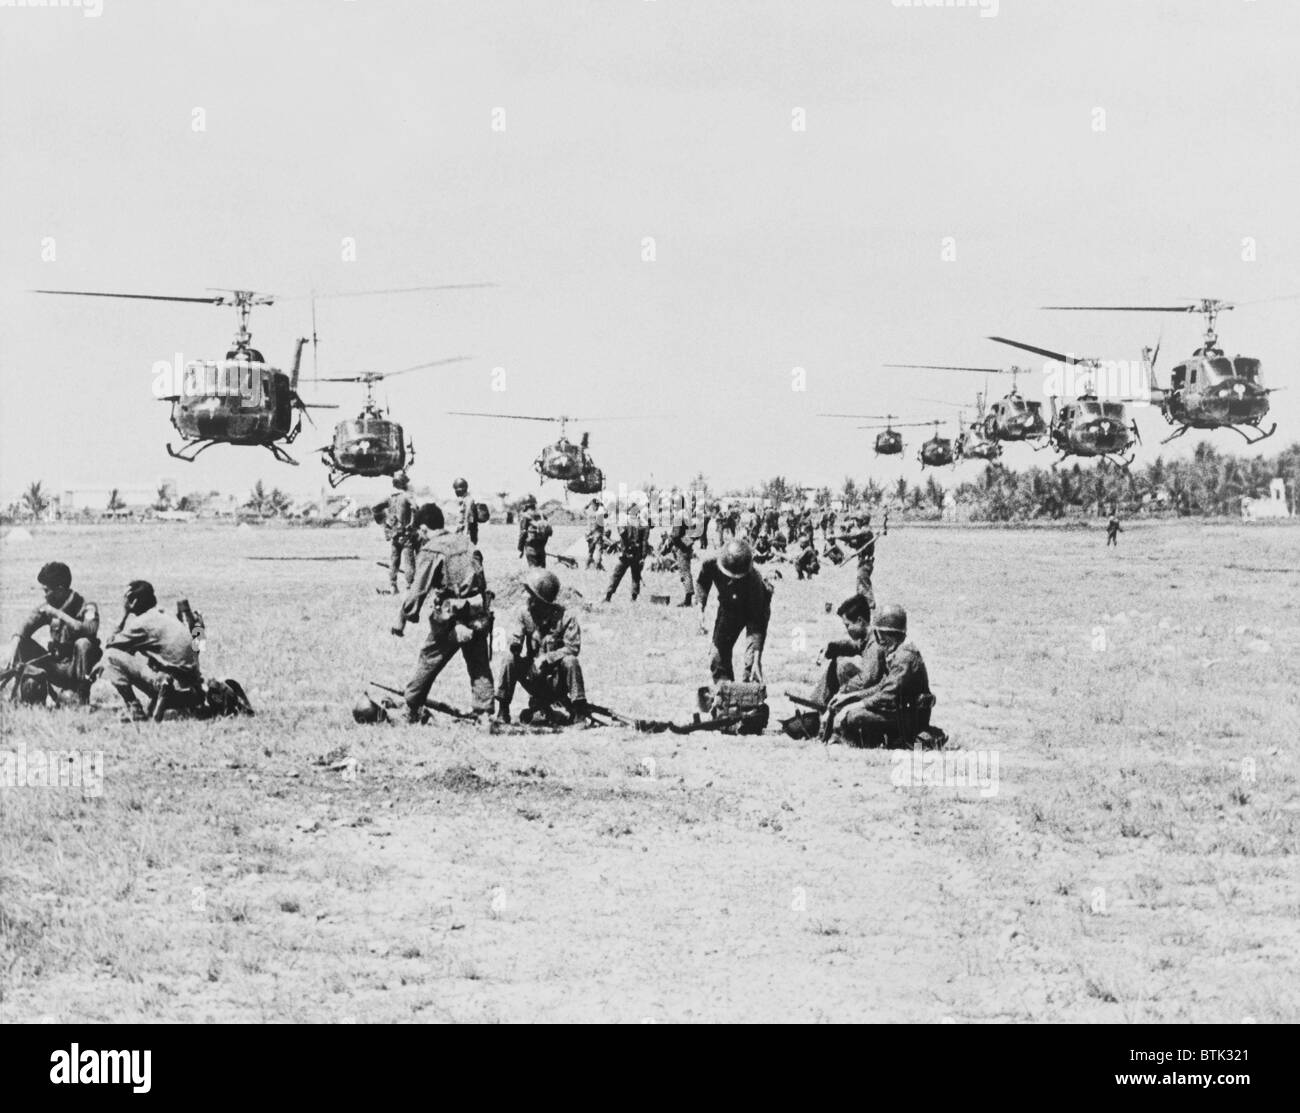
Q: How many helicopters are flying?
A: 10